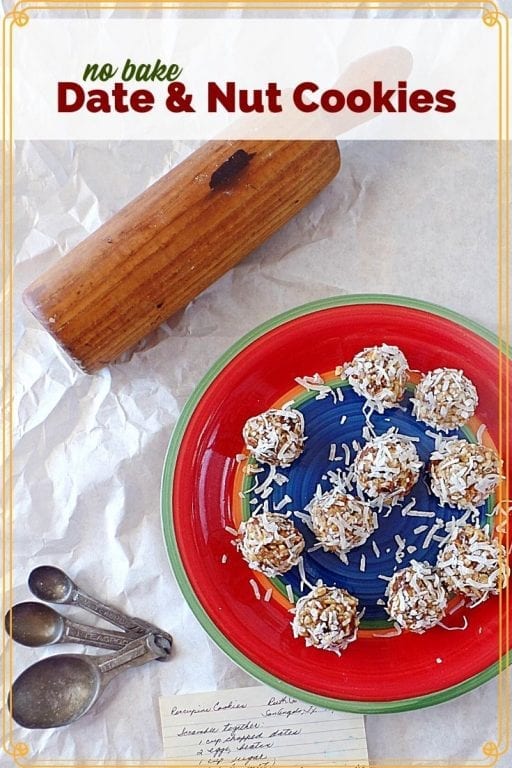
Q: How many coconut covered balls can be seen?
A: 10